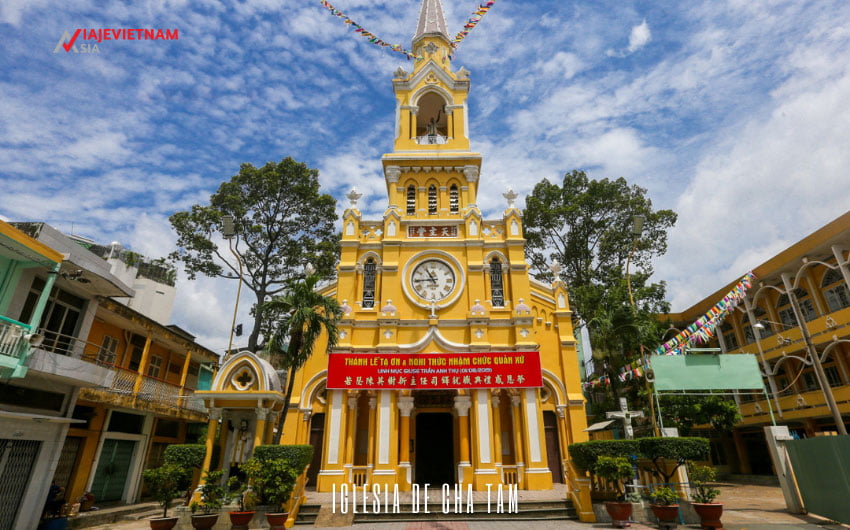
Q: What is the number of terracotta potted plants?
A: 7